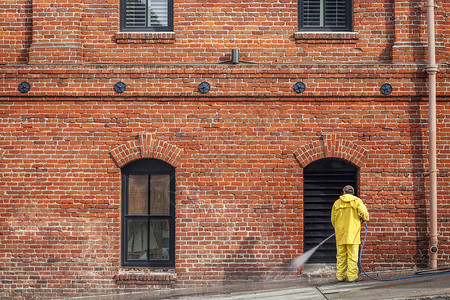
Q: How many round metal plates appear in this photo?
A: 5